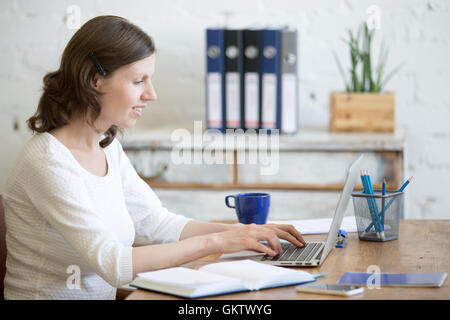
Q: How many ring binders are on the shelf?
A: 5